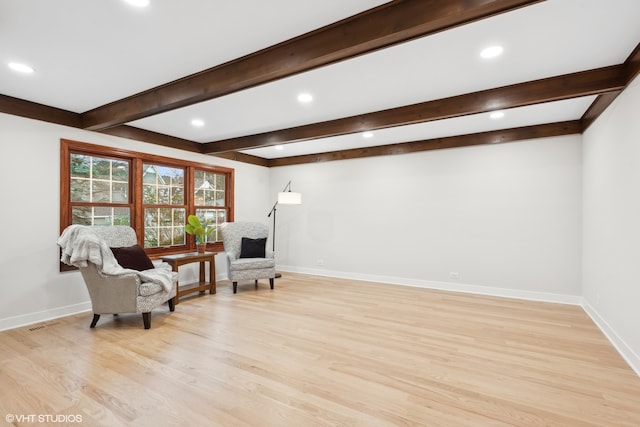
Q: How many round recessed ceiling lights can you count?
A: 8